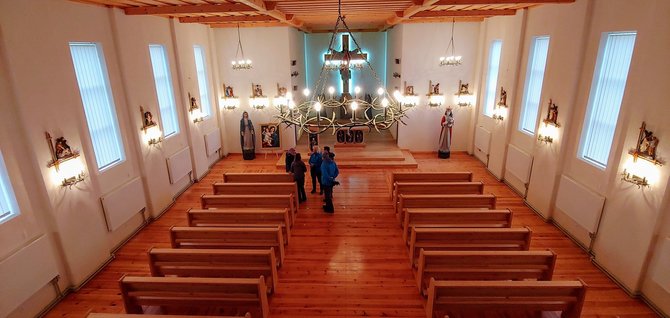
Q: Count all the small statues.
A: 12